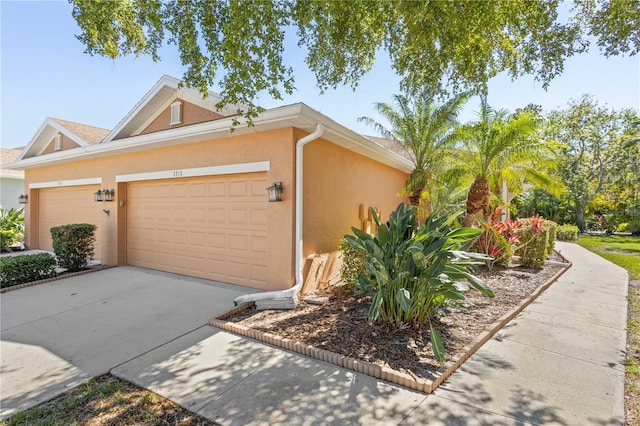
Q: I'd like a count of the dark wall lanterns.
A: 4